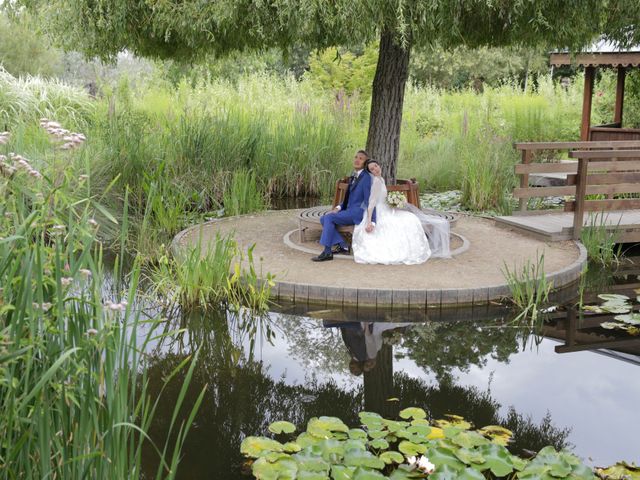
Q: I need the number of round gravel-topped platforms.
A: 1